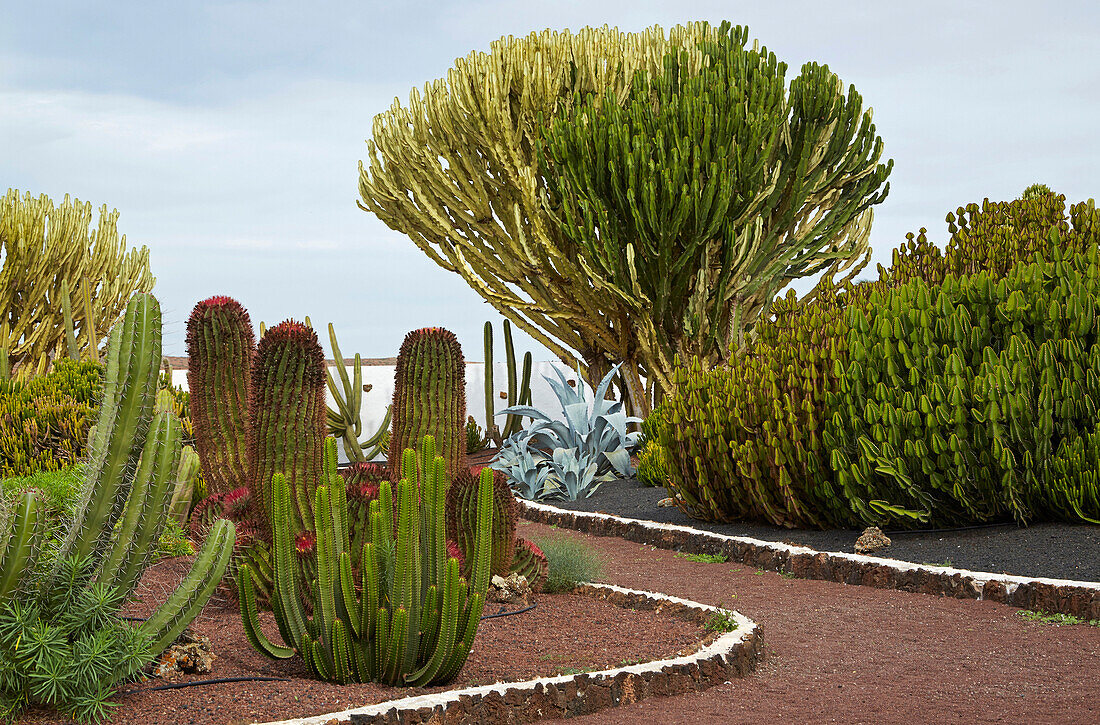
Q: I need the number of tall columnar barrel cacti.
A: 3